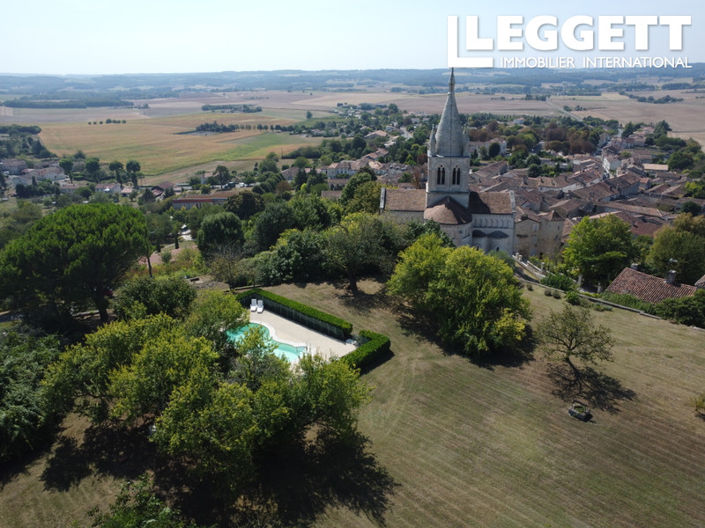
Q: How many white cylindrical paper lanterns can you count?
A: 0